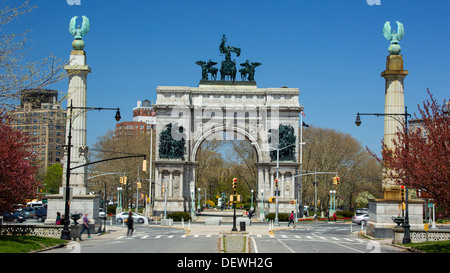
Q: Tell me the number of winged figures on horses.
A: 2